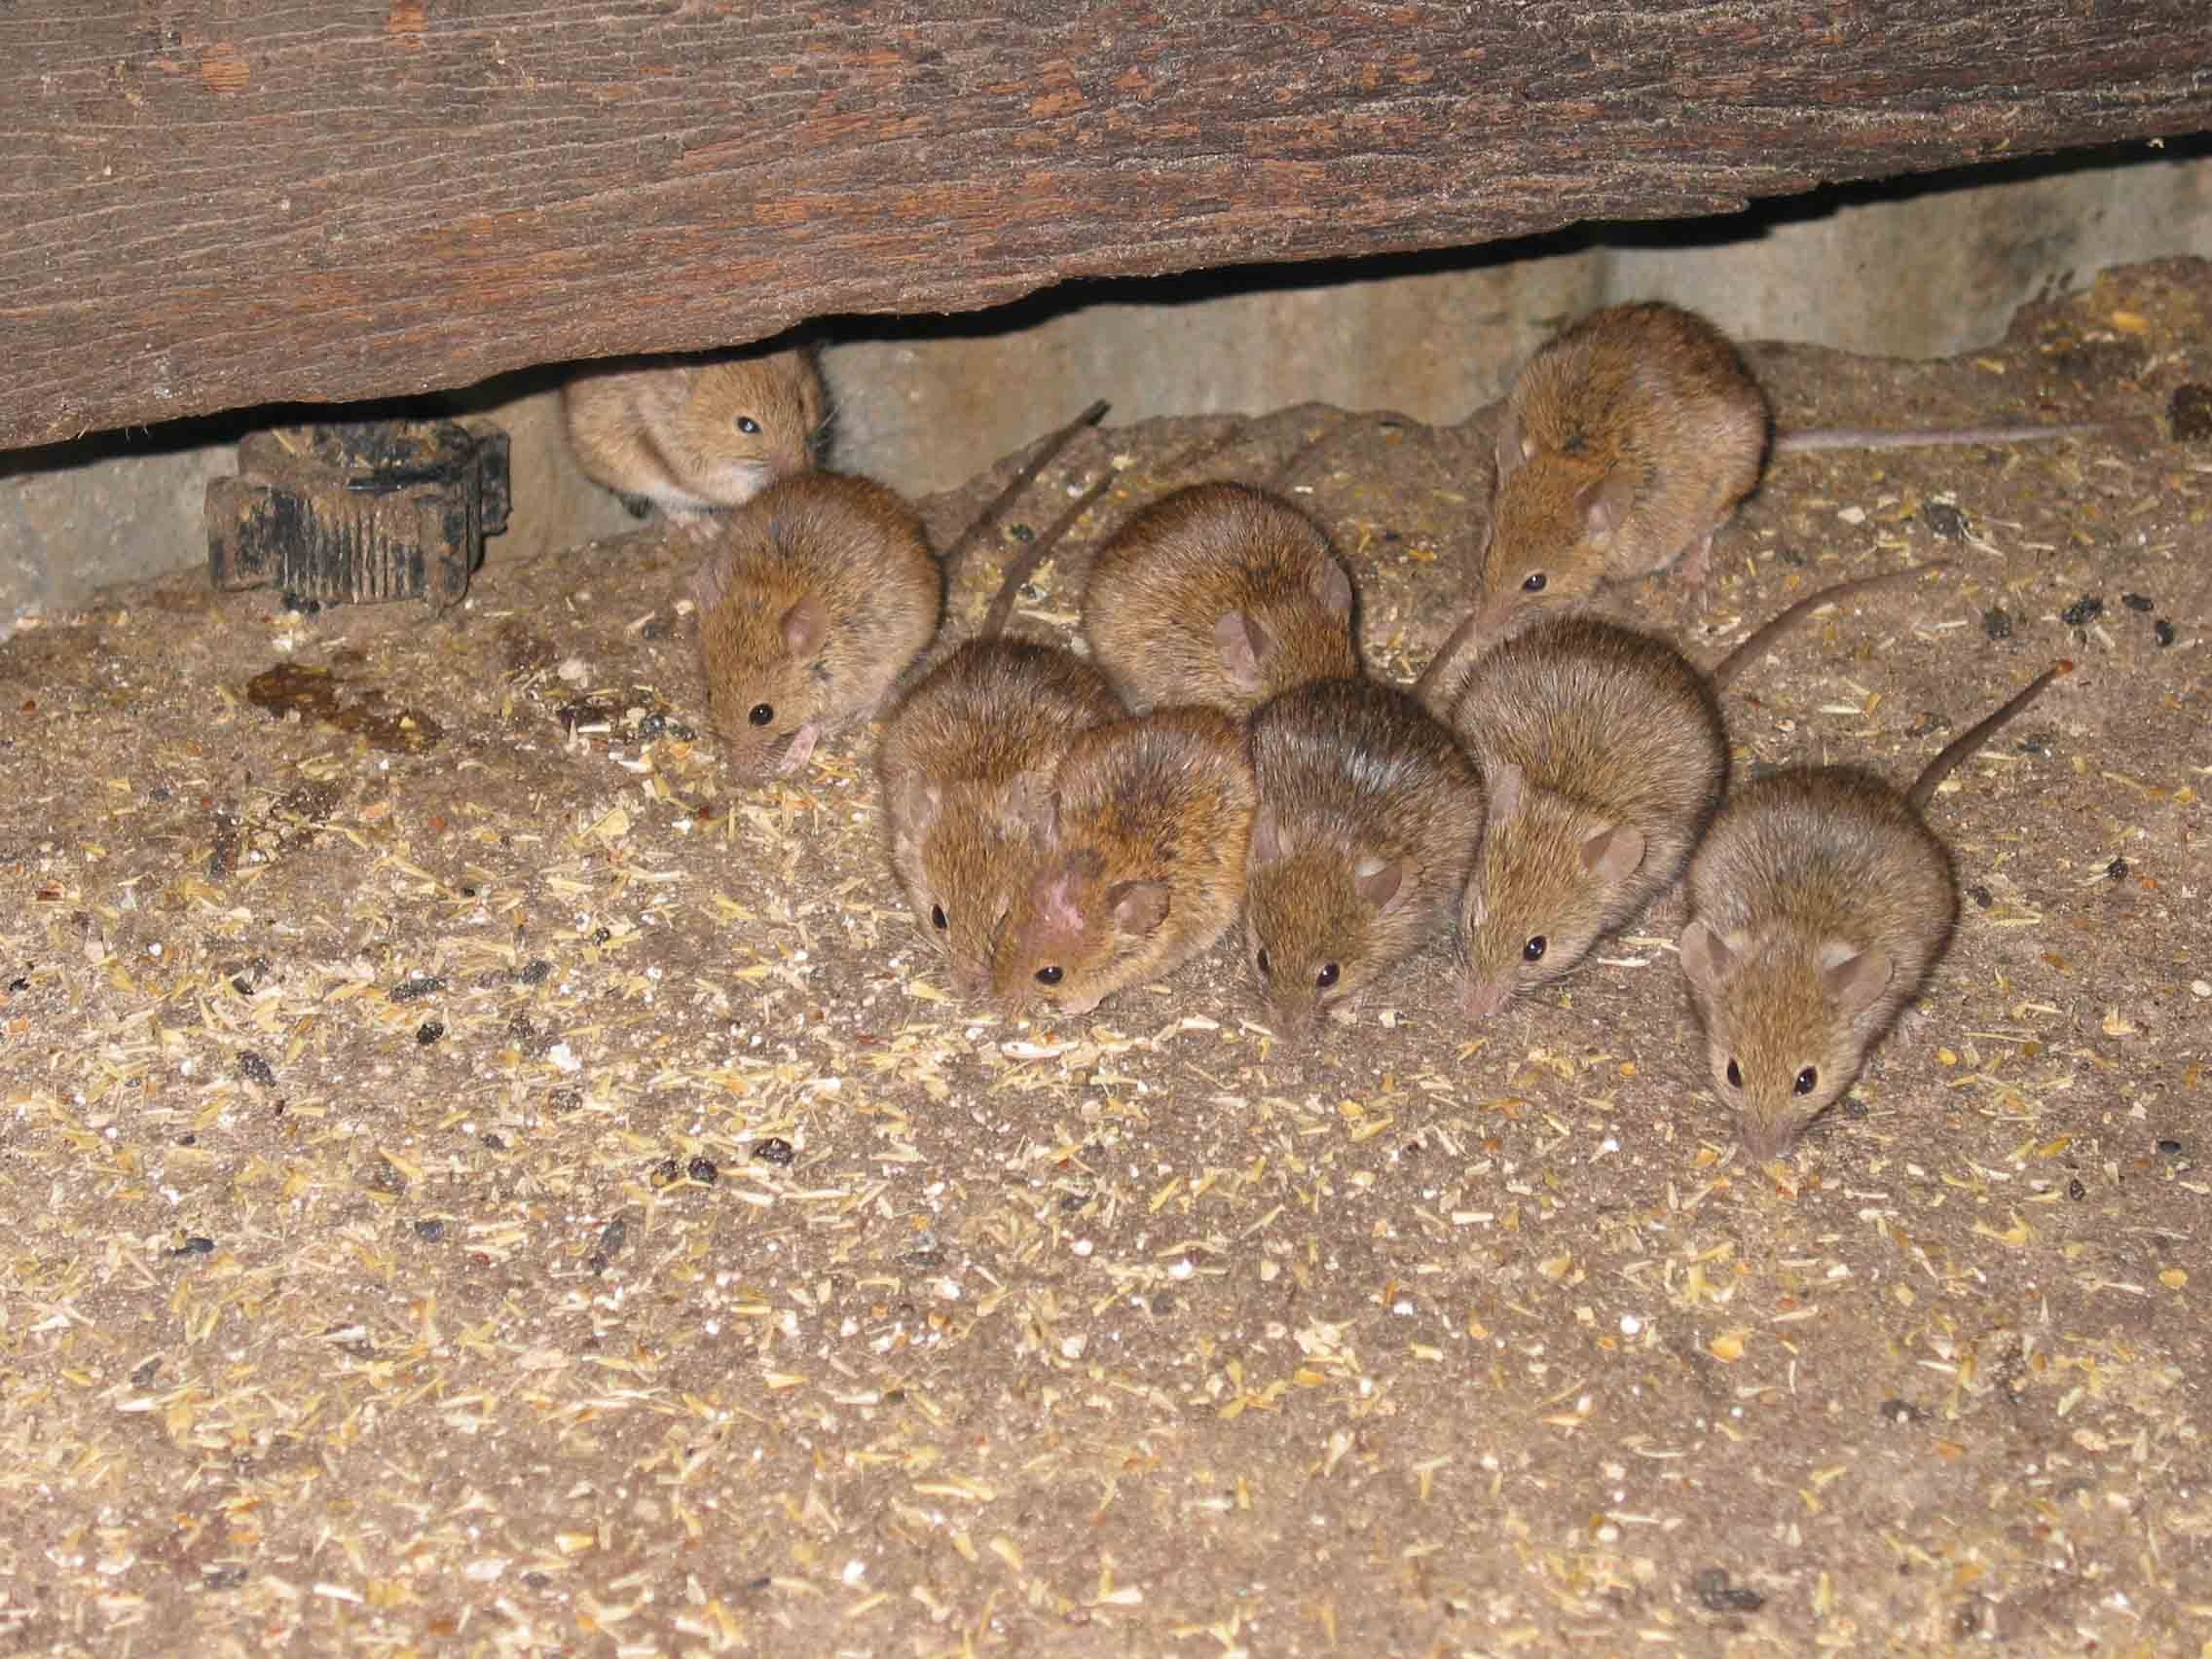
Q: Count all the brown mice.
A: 9